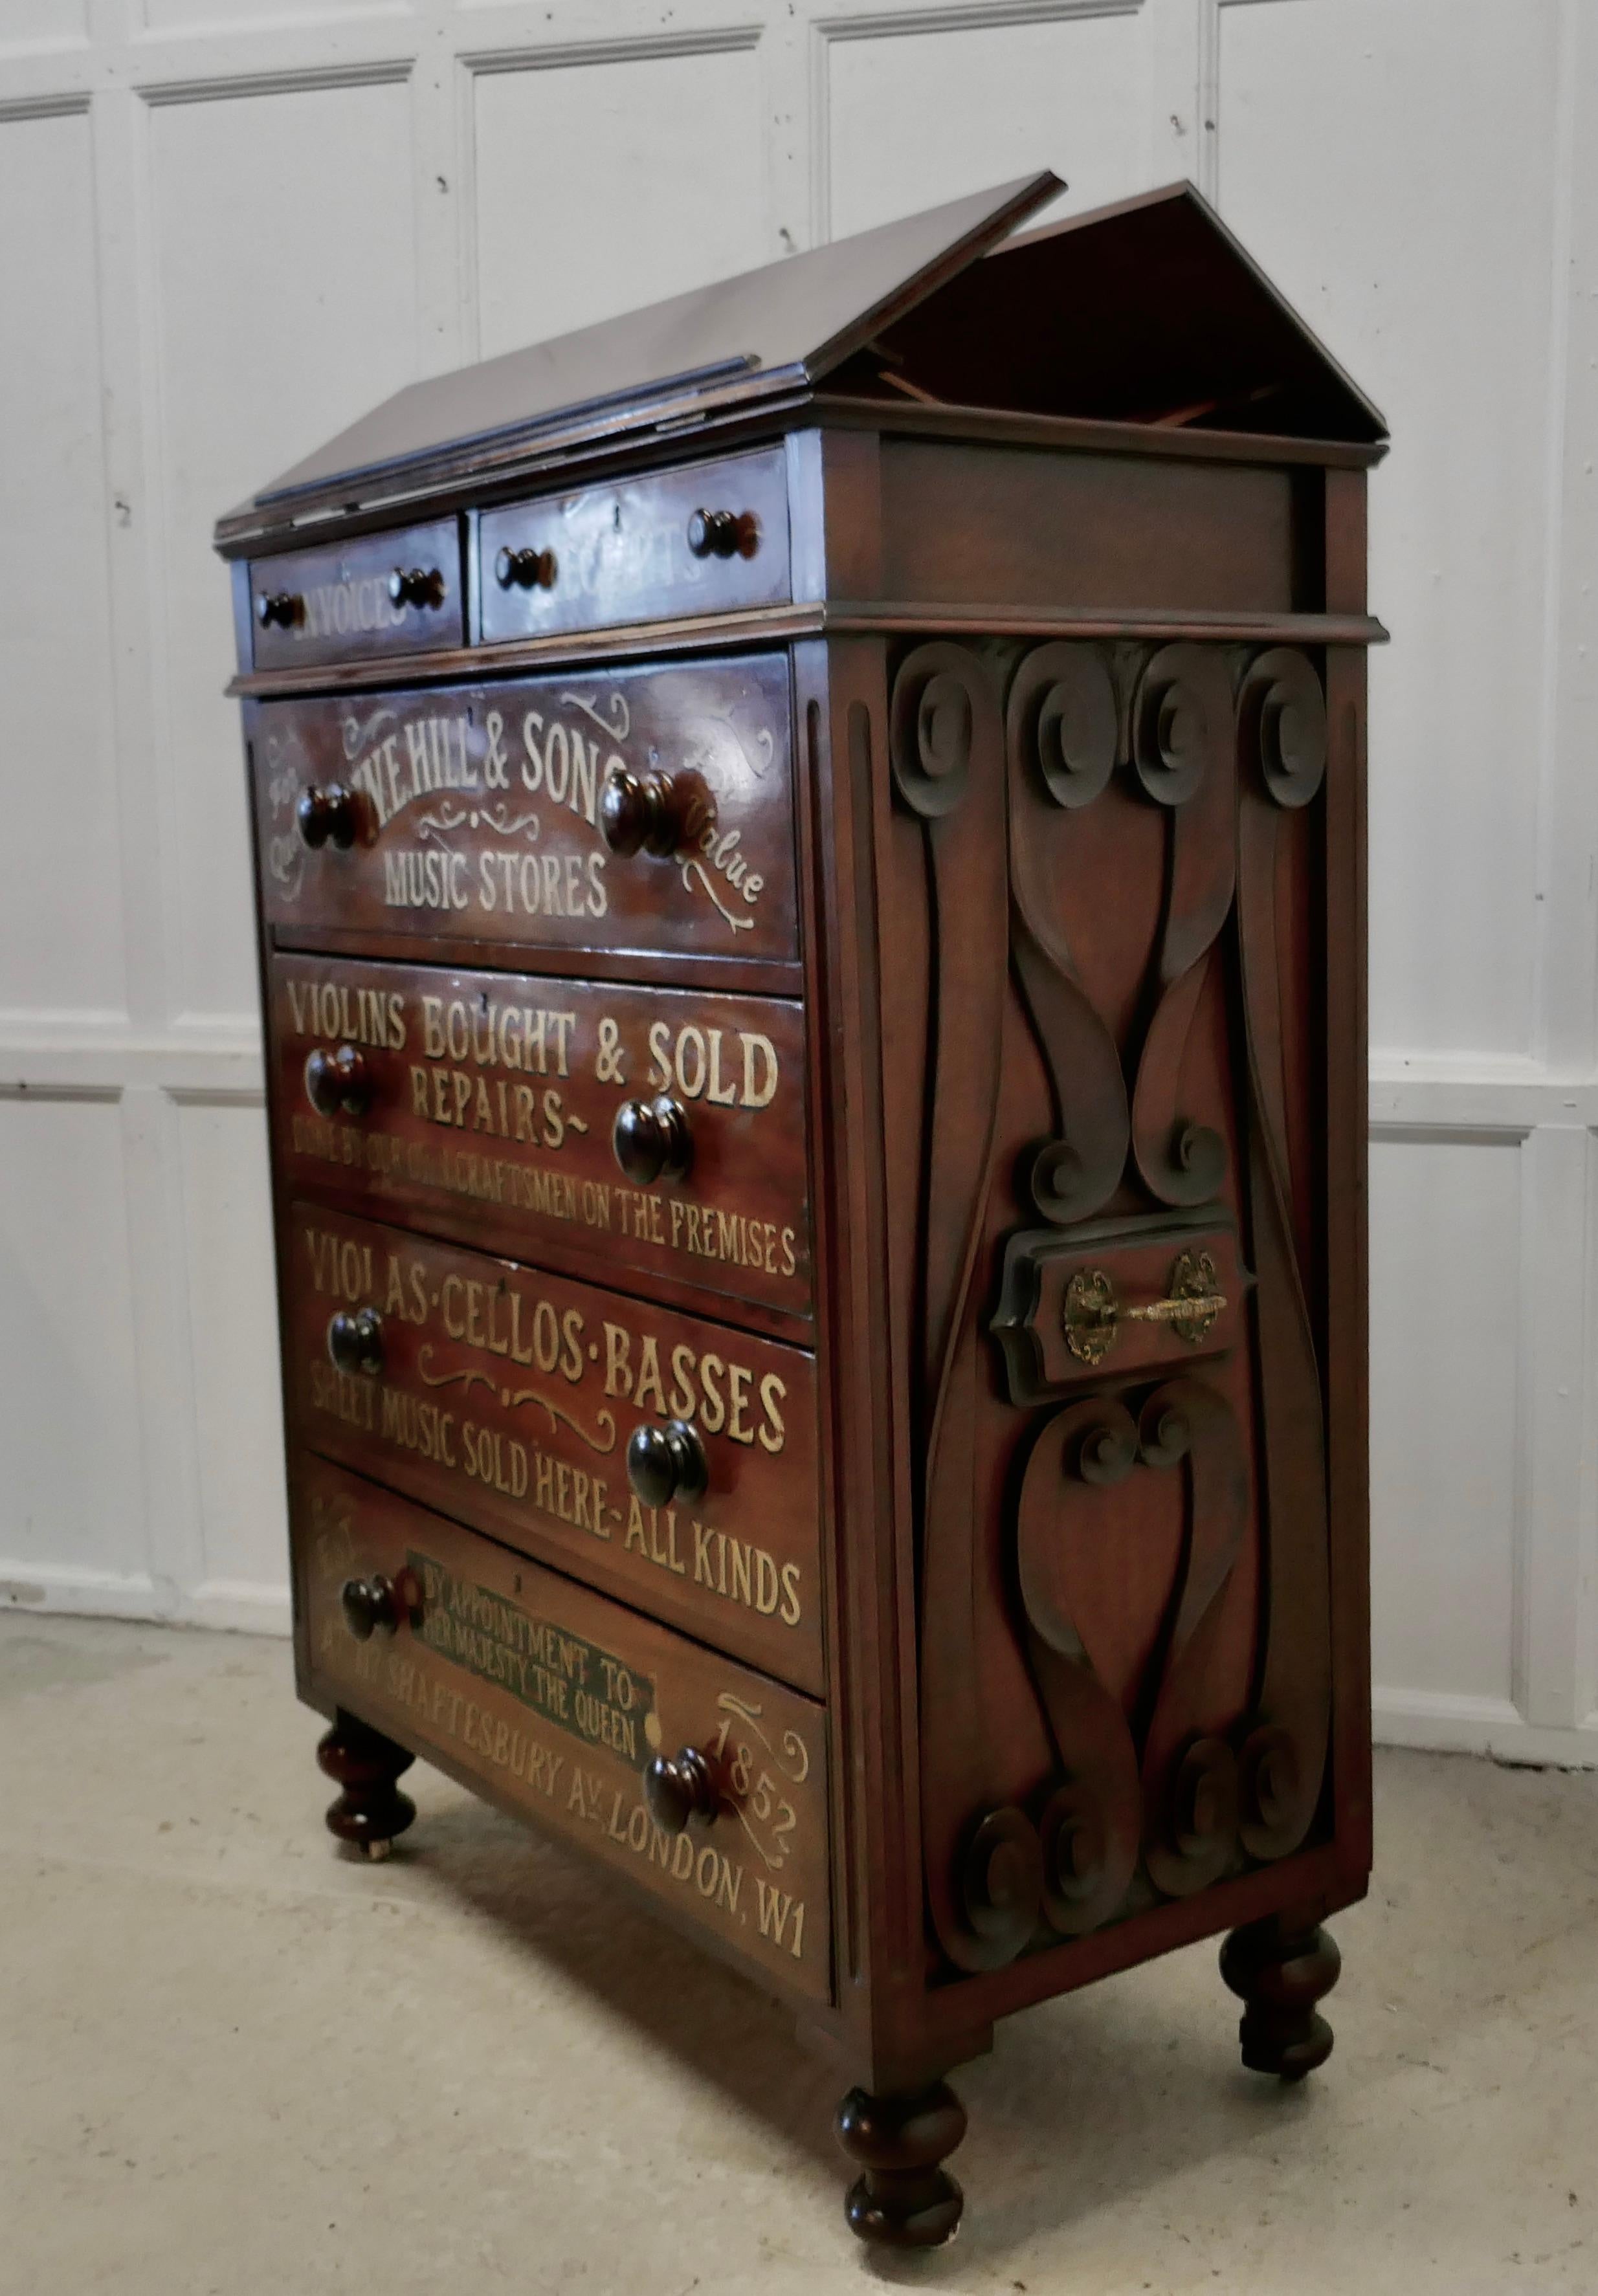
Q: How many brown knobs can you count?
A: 12